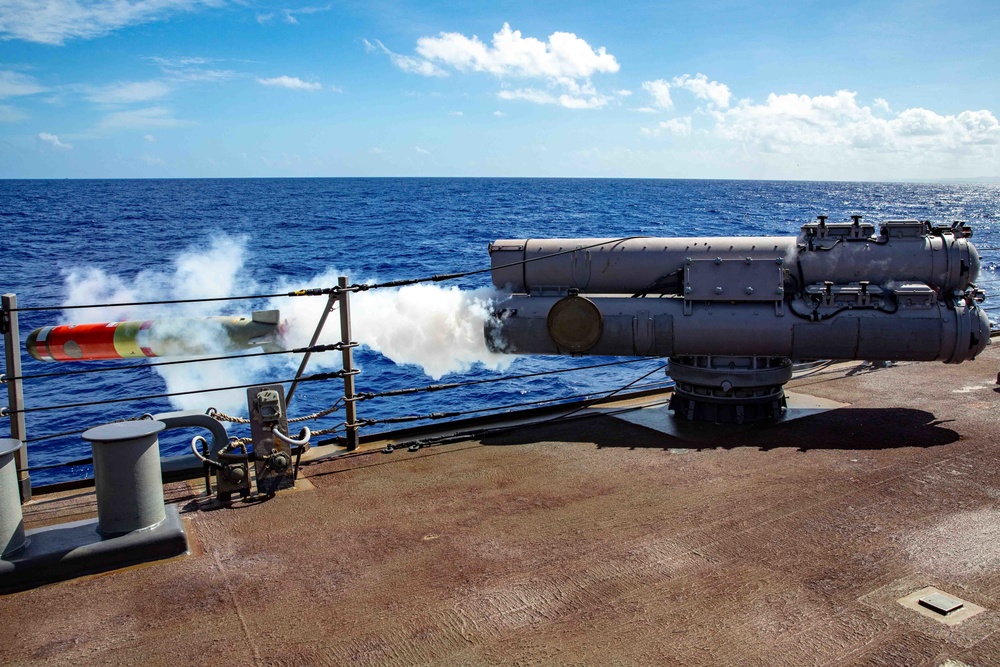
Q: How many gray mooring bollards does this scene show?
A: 2